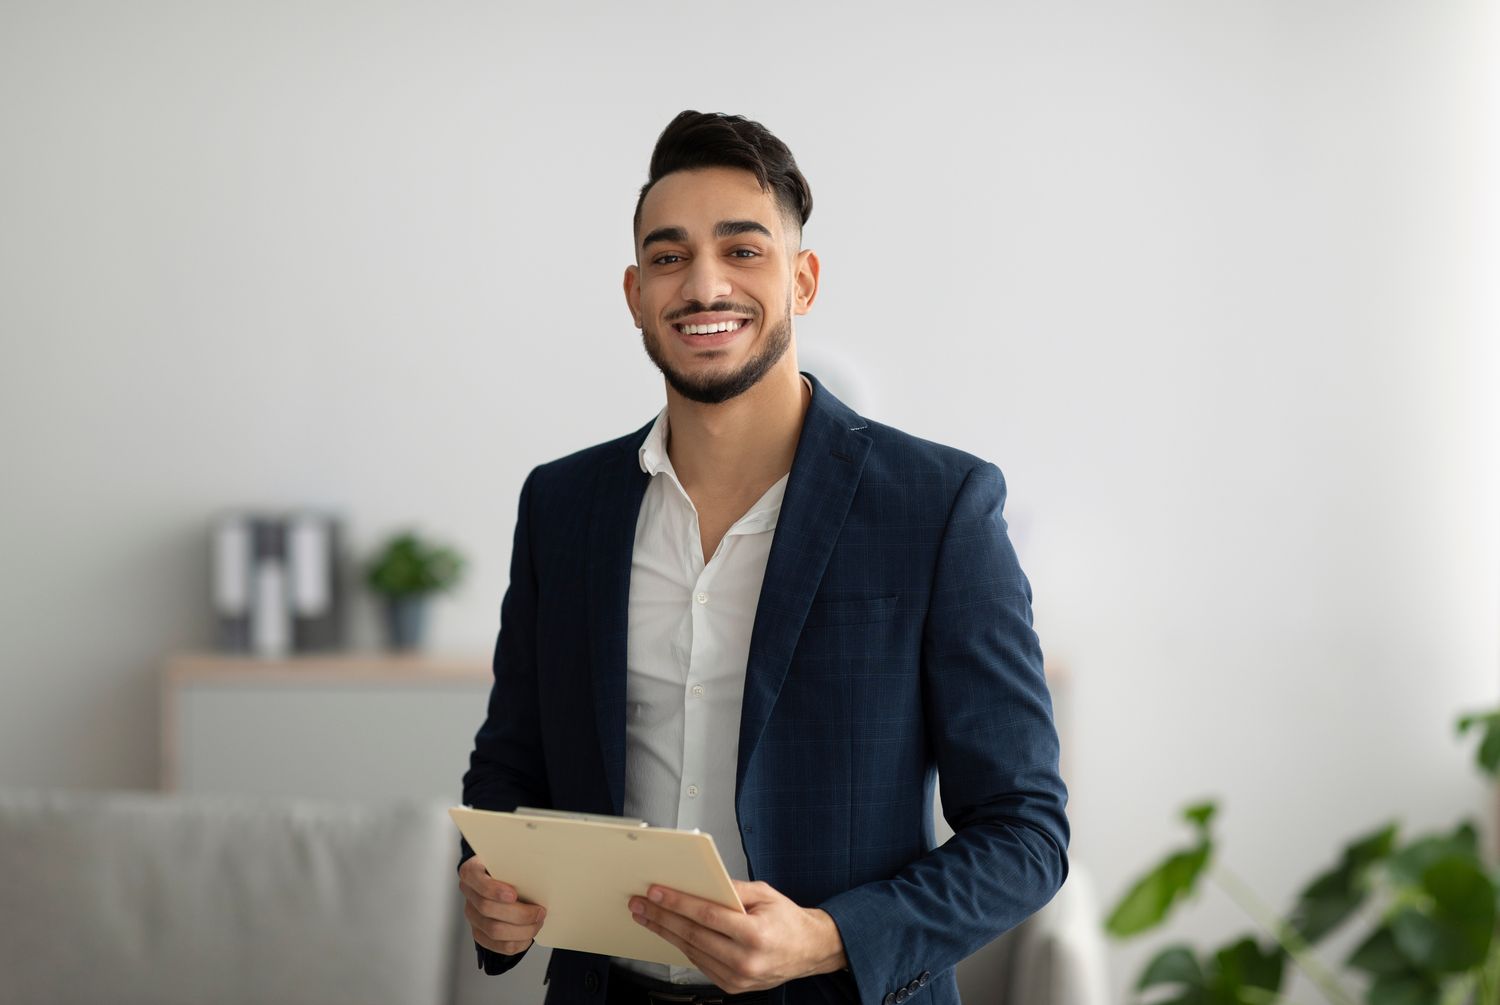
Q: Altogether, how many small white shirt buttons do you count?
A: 3